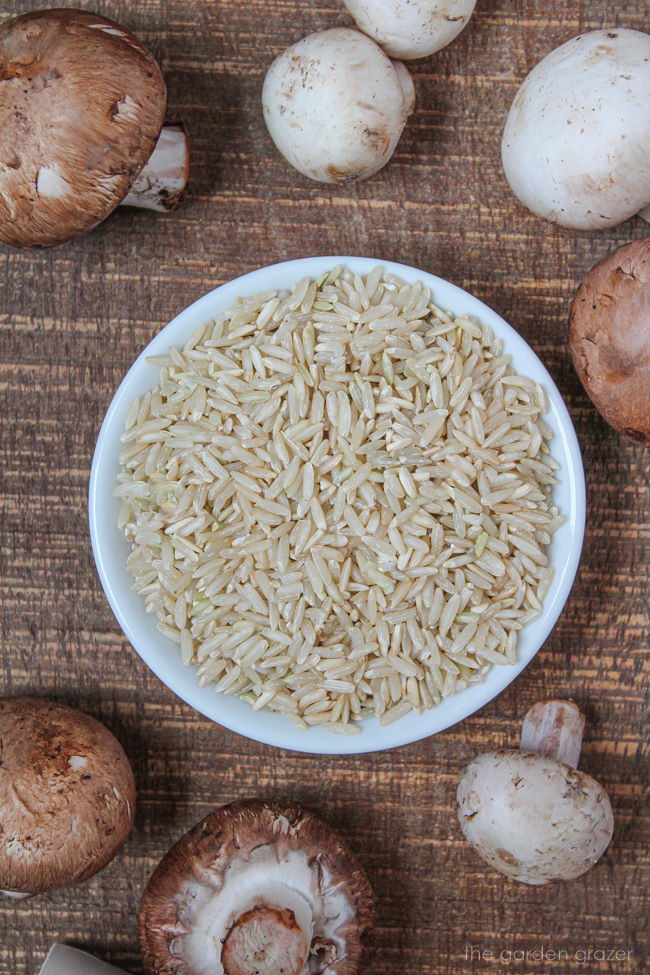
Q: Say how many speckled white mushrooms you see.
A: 4